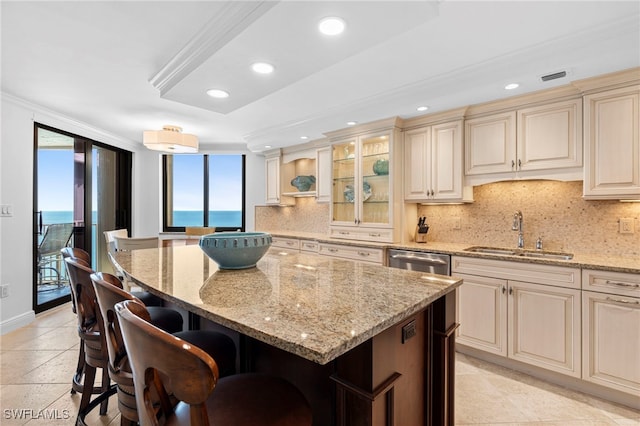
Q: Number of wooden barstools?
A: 4